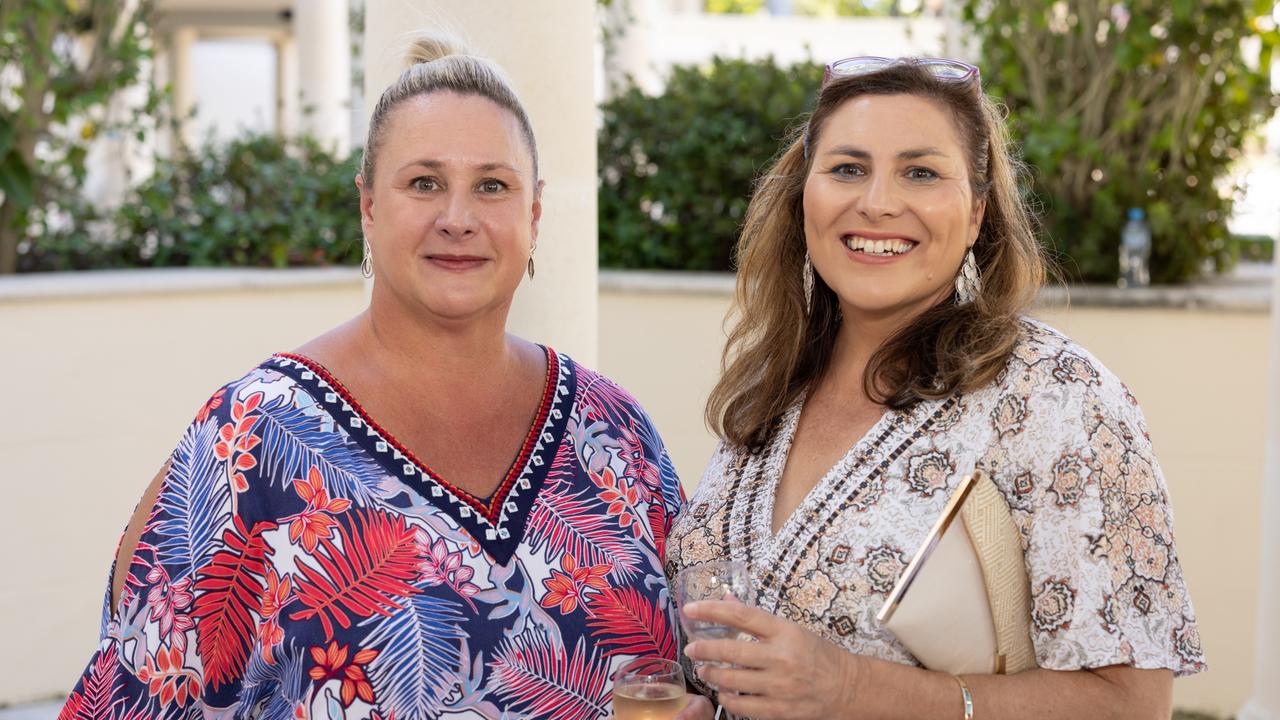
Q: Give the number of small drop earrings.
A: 2